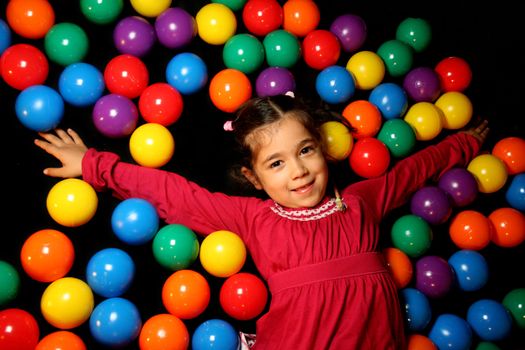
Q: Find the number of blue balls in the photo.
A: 15